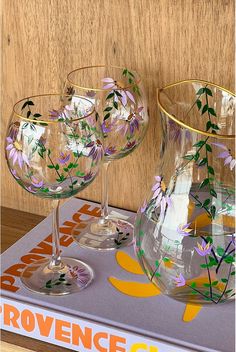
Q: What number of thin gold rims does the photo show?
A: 3